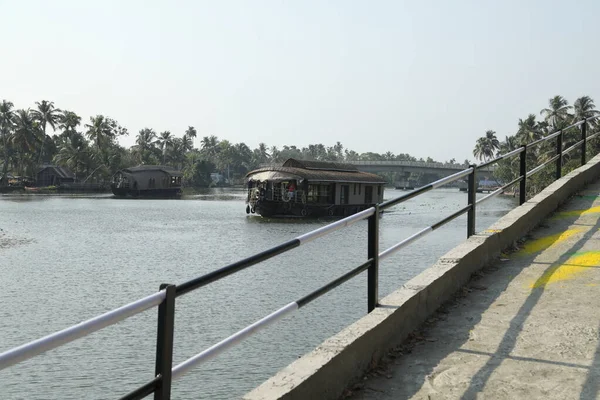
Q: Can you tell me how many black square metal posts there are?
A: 6